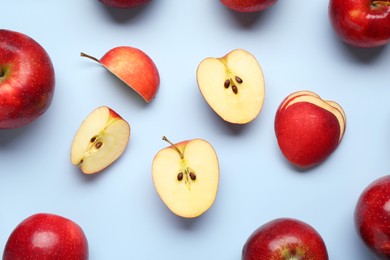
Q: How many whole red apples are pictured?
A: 7